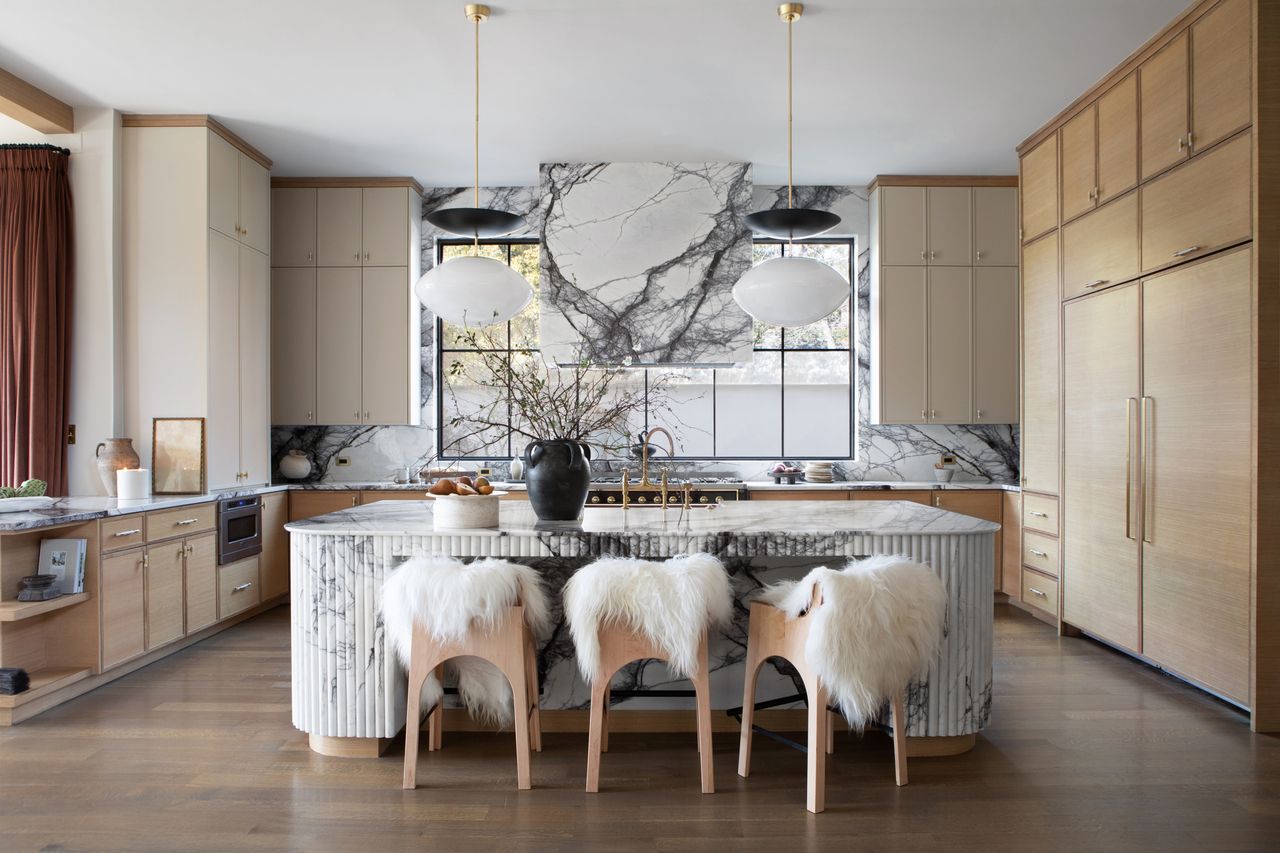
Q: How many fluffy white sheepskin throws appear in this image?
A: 3